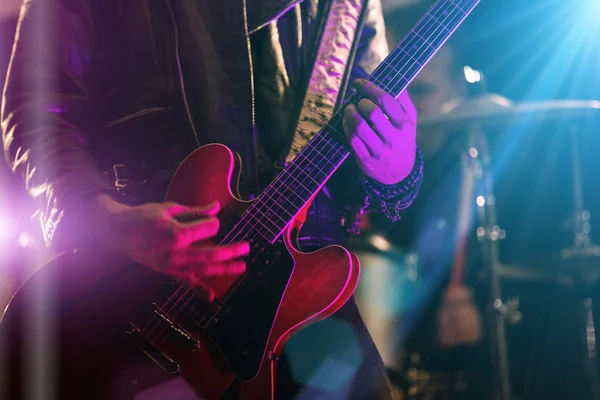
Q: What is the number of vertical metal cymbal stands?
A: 2